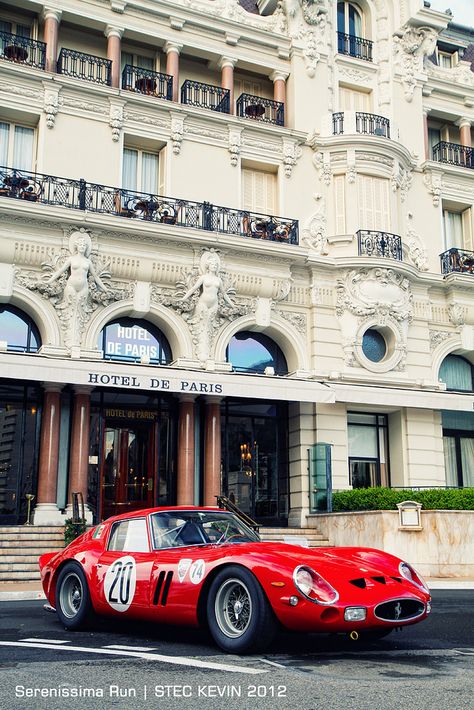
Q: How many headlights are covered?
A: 2